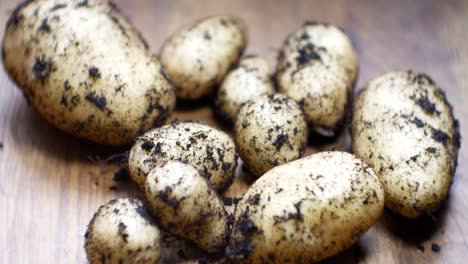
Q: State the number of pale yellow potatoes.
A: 10